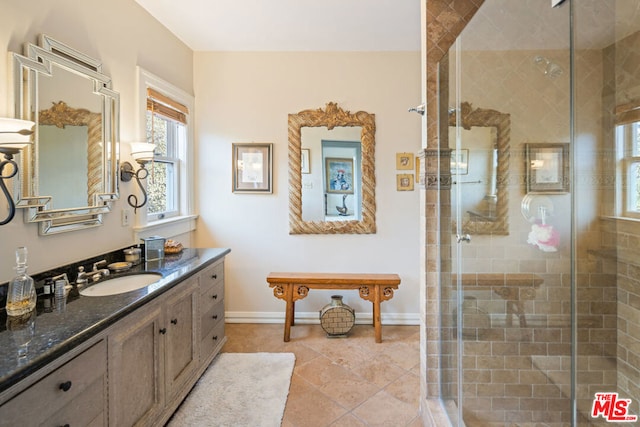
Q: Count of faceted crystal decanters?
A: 1